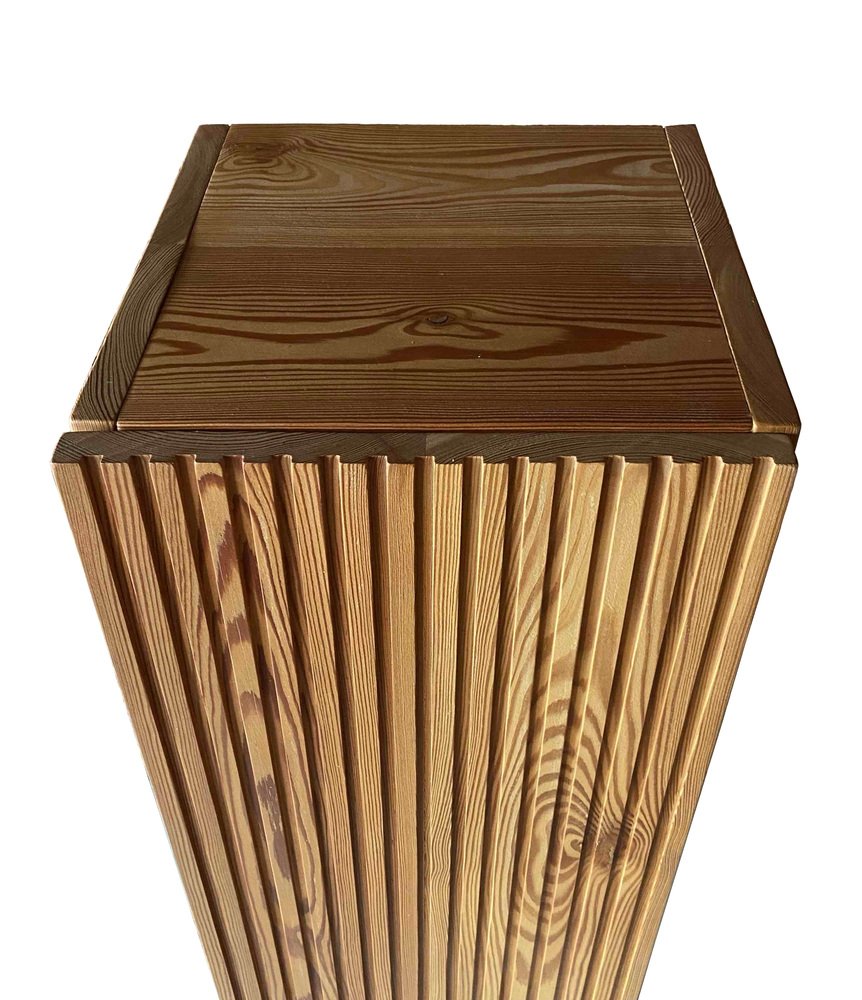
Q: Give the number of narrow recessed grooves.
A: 15